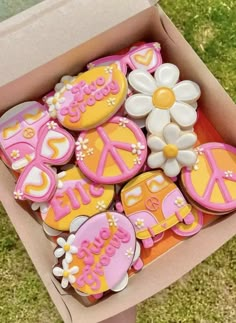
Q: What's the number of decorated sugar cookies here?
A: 11